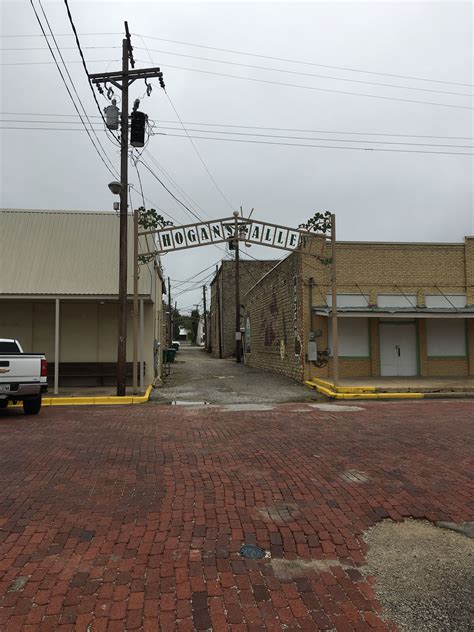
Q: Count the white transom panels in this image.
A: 3